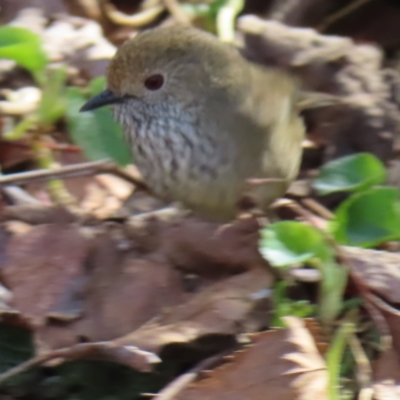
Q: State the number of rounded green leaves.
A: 5